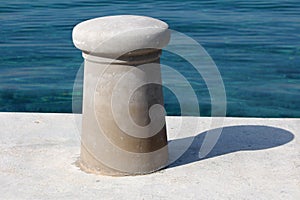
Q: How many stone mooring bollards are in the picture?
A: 1